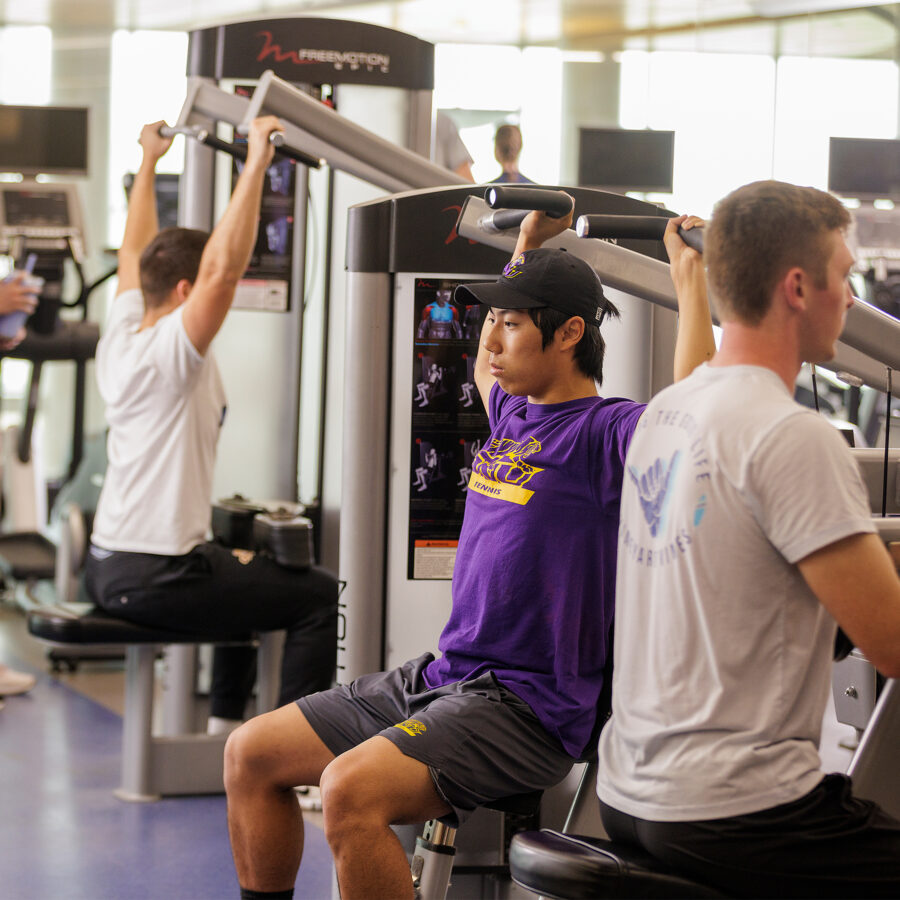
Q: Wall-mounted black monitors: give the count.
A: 3